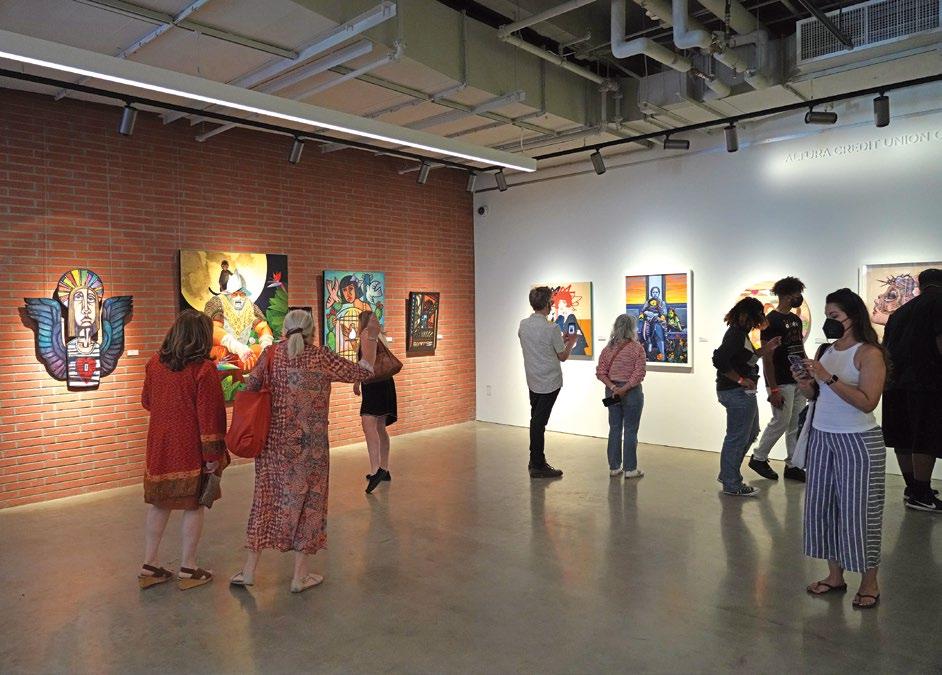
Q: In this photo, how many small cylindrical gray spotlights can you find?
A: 10